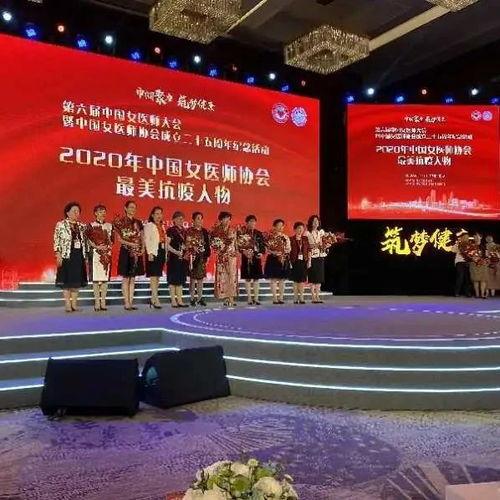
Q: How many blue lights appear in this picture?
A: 11